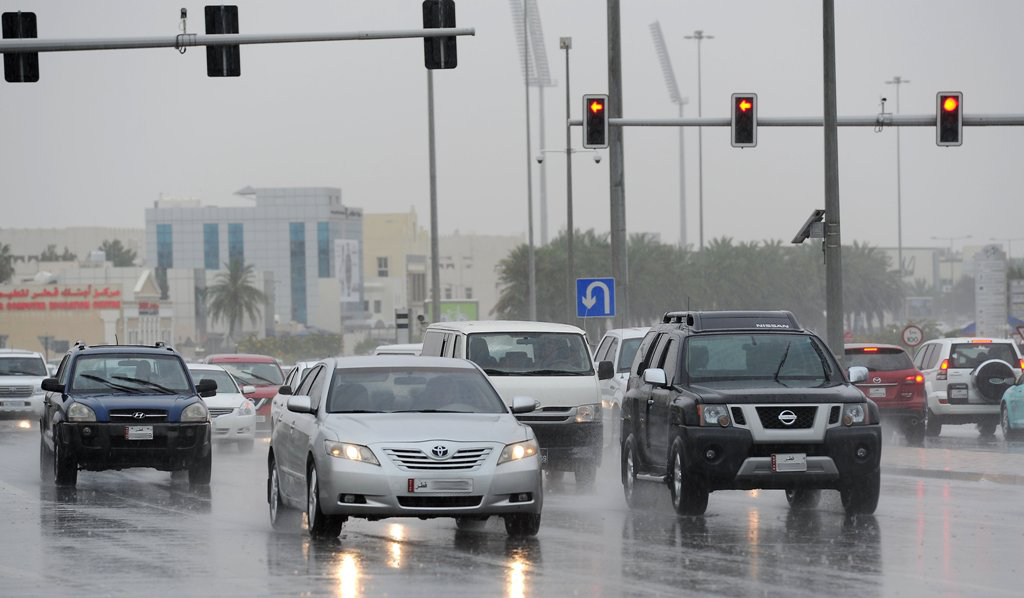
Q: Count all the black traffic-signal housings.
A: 6